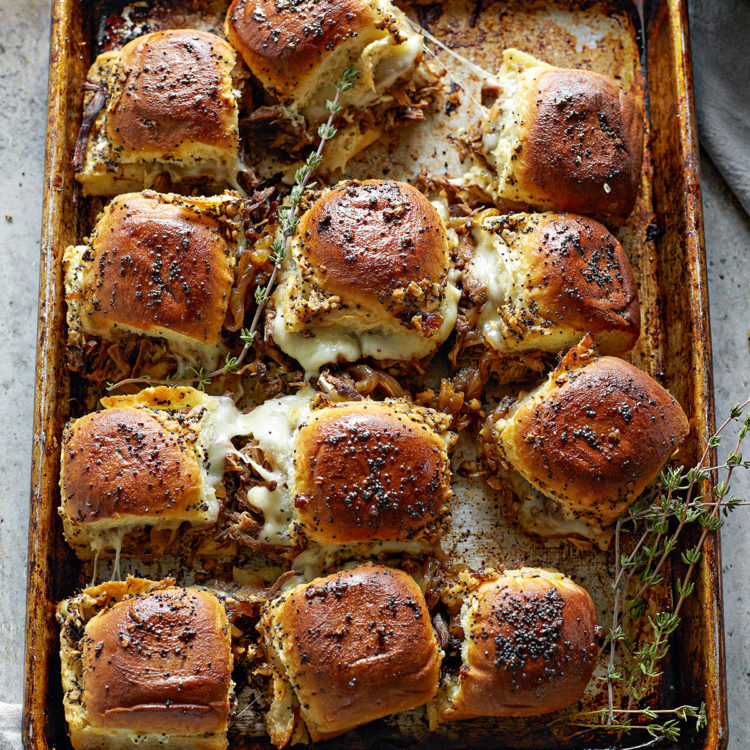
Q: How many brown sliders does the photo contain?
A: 12